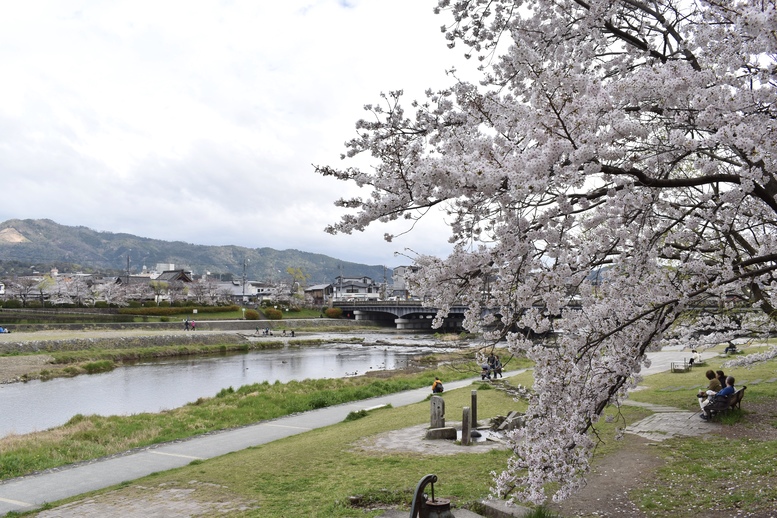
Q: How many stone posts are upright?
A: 3